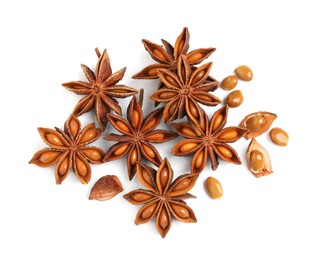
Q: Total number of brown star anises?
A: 7